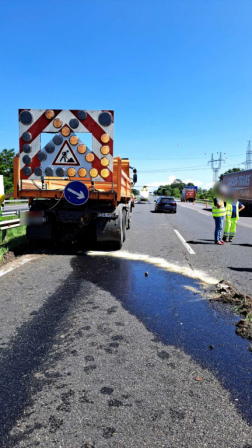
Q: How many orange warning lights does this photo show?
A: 13